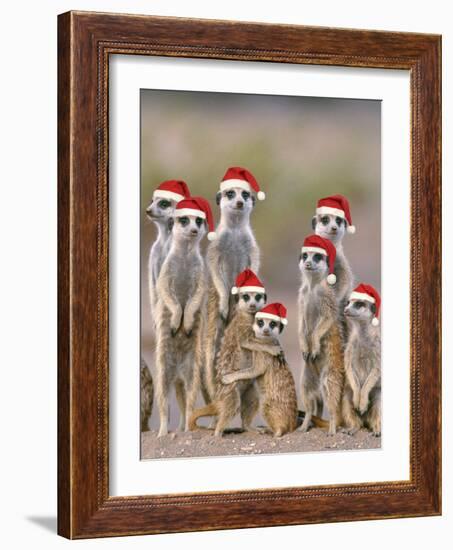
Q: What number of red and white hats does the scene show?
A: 8